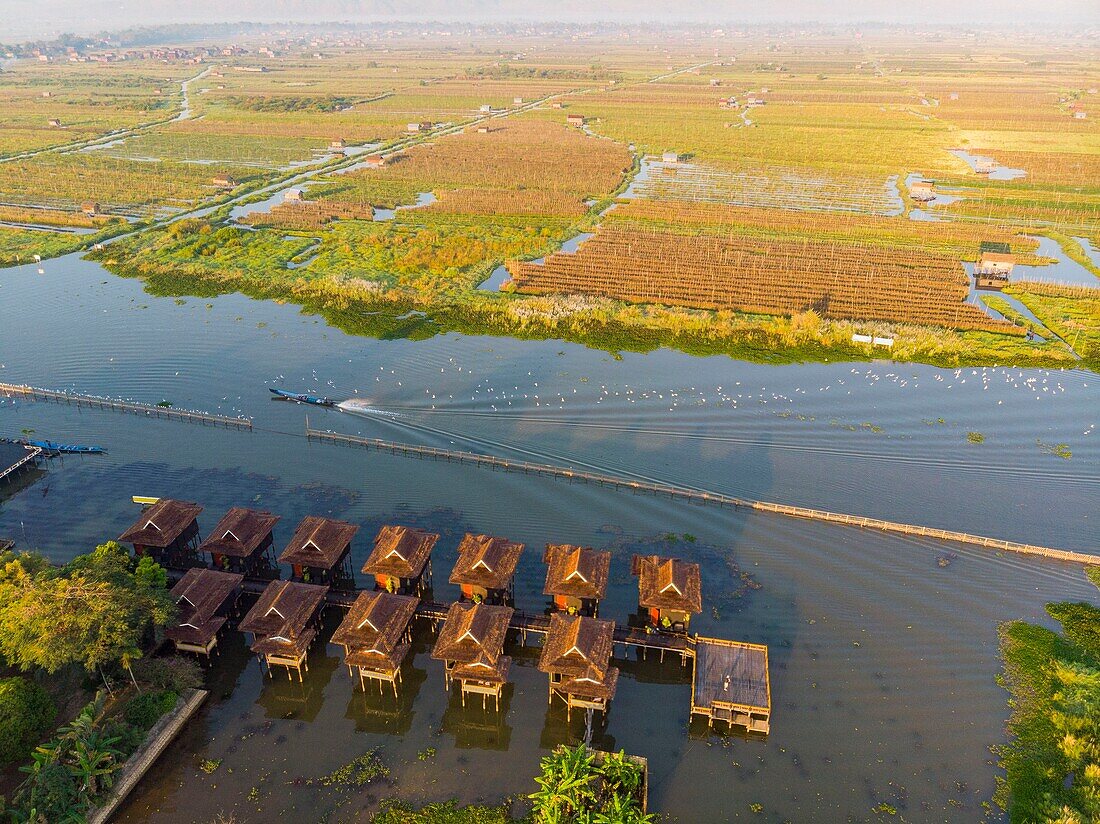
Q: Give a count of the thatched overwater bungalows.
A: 12